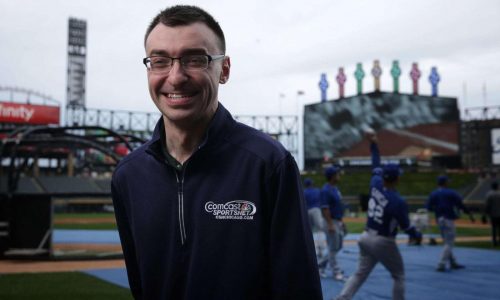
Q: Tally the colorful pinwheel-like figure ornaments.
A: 7